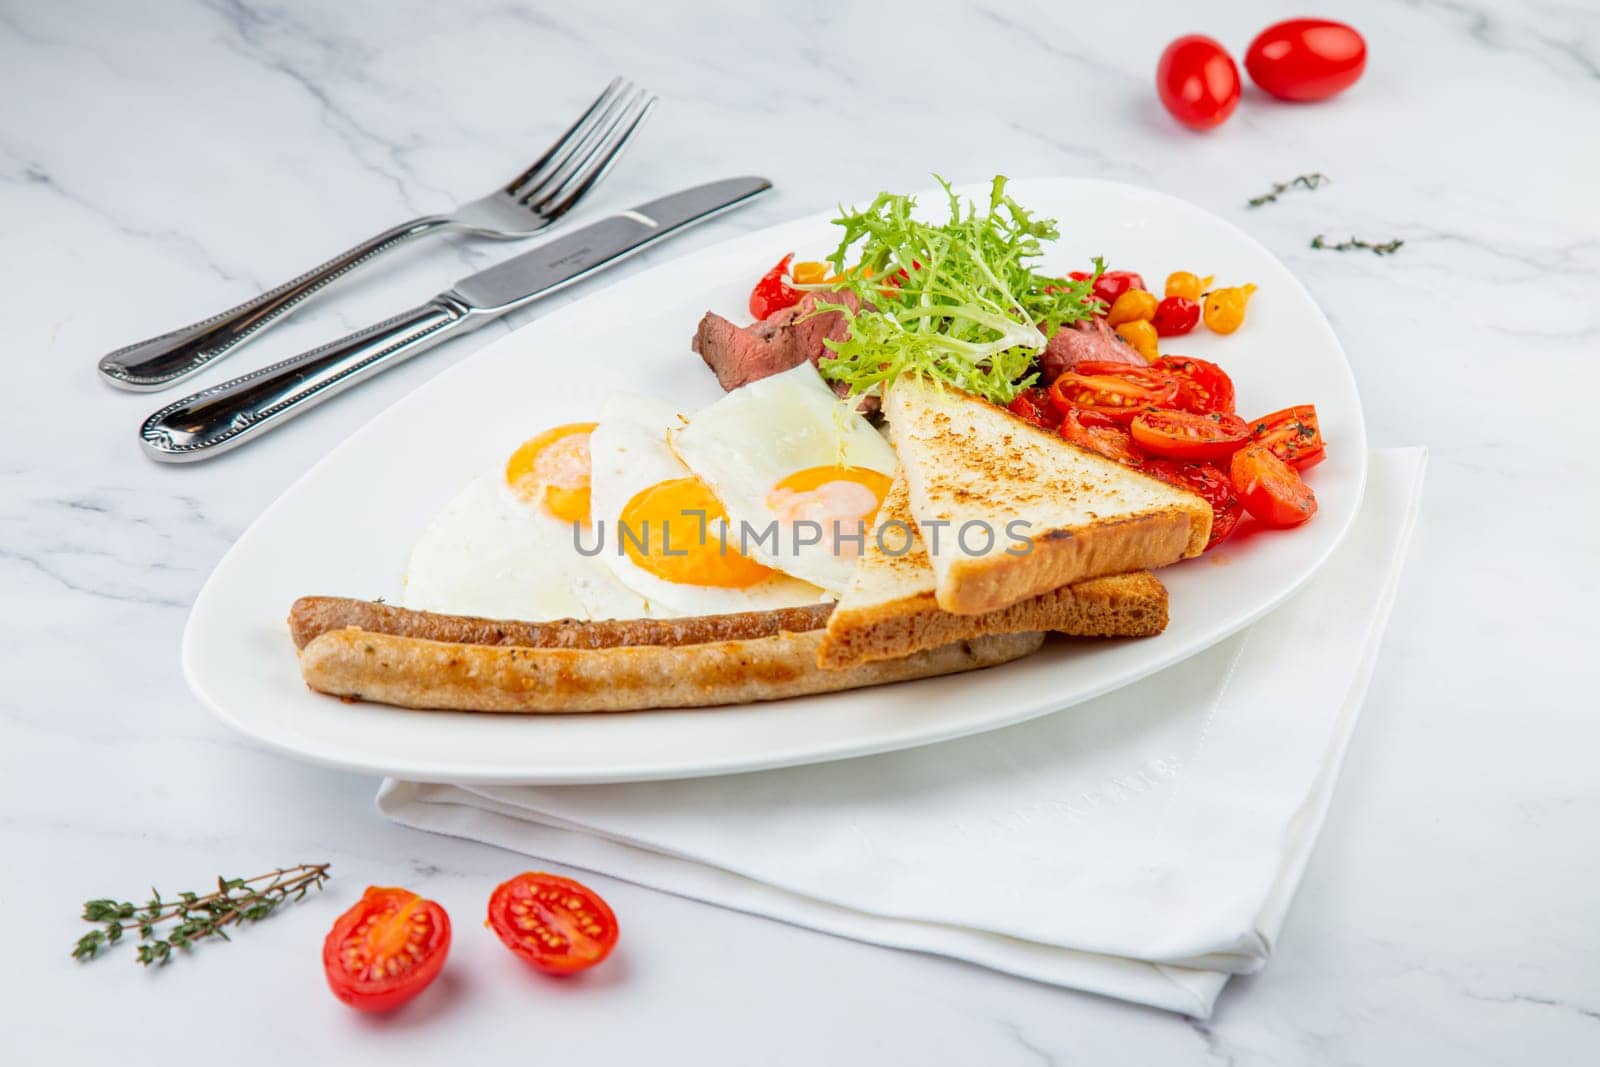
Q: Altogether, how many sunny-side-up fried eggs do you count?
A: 3